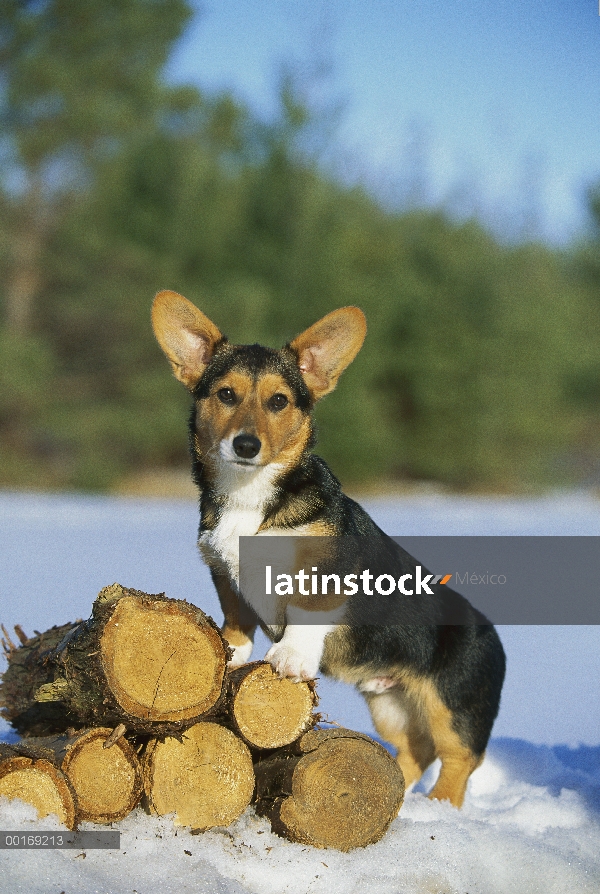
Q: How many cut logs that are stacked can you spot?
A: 6